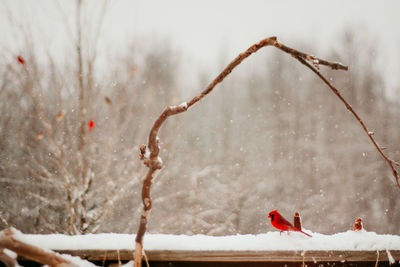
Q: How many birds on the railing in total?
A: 1